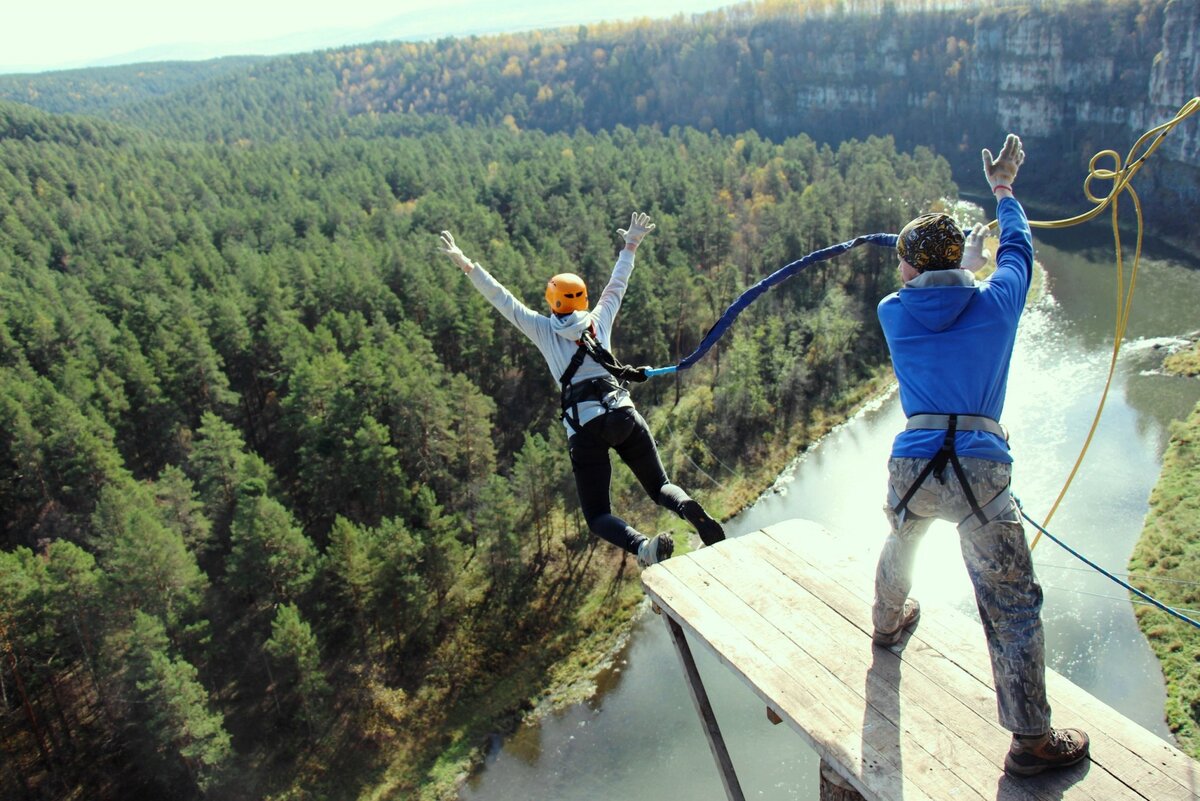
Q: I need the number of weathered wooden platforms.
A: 1